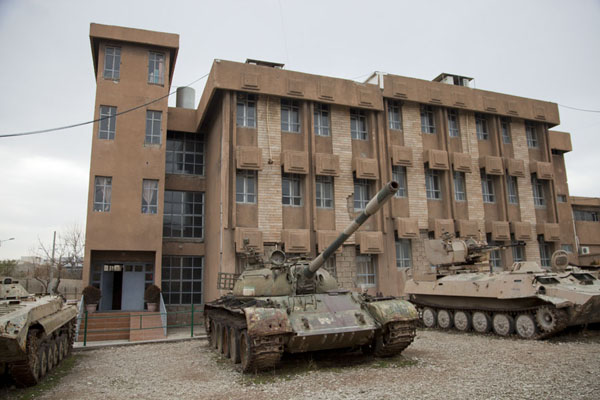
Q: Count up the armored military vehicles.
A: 3